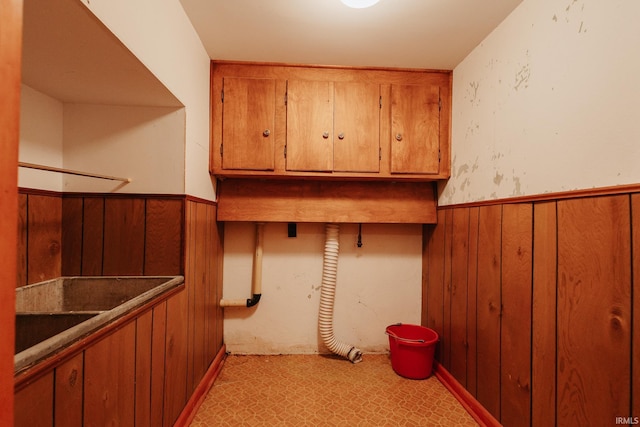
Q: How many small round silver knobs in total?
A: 4